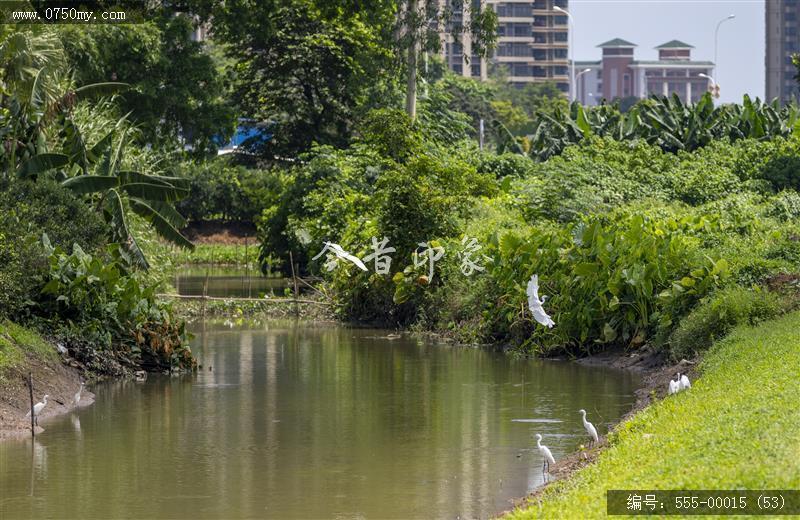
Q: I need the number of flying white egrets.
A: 2